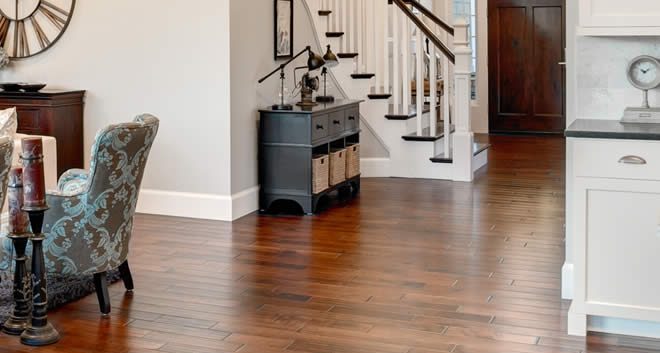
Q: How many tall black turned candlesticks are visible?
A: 2